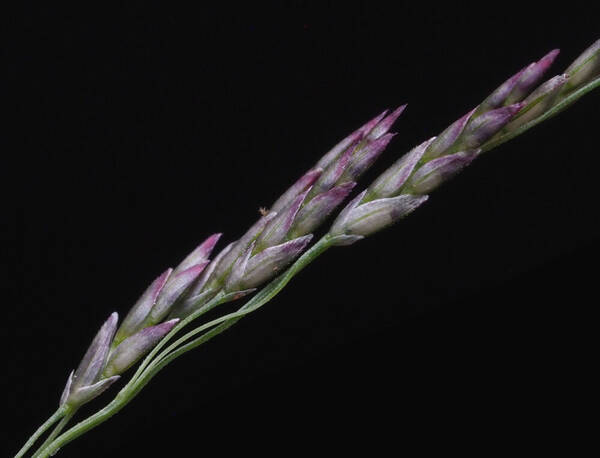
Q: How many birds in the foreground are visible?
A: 0